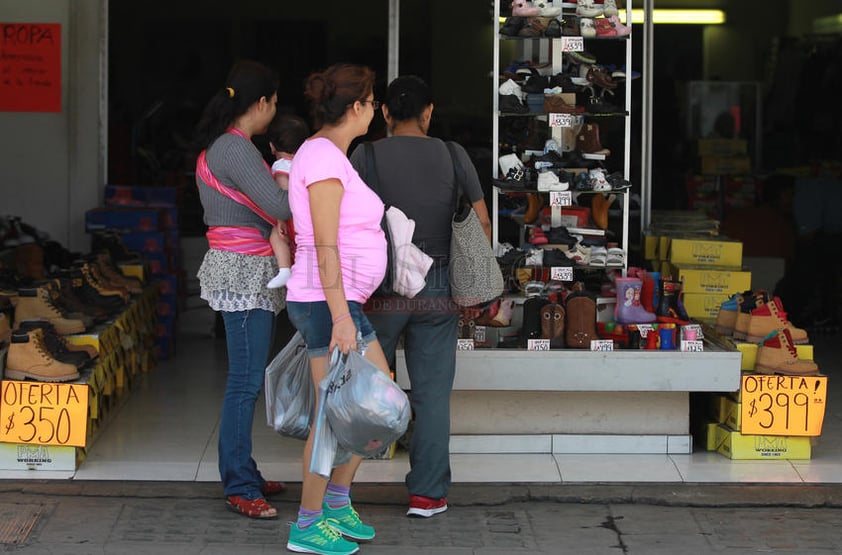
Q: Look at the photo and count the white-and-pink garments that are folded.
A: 1